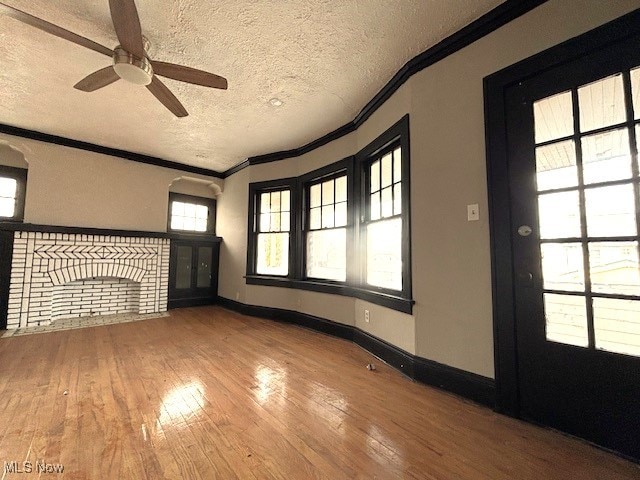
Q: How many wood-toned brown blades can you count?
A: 5